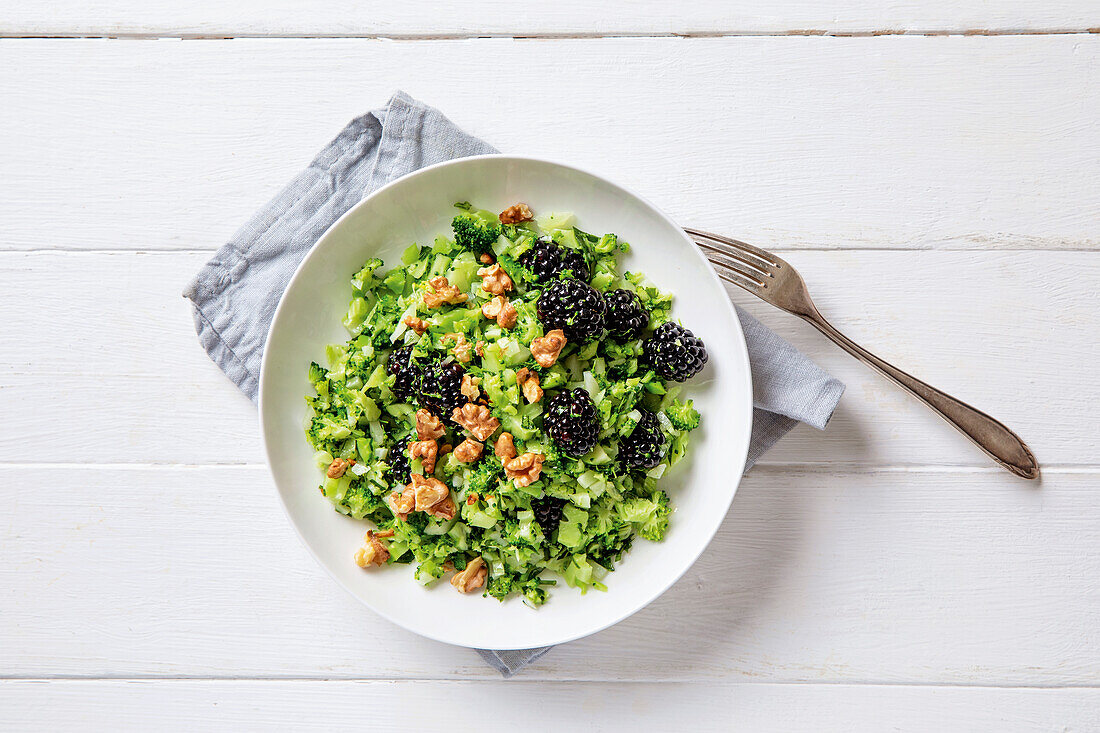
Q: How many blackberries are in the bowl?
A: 10